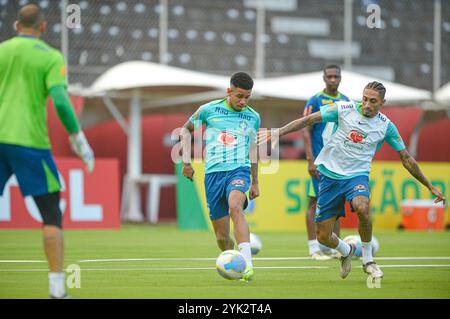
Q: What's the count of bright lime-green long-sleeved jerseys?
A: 1